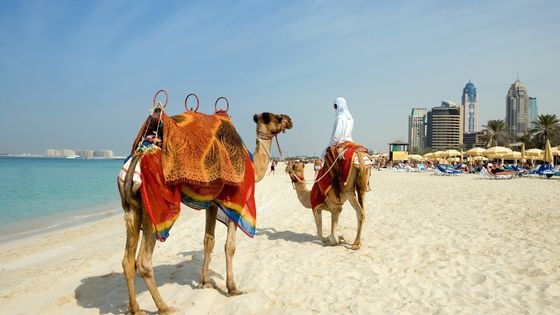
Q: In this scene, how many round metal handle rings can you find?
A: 3